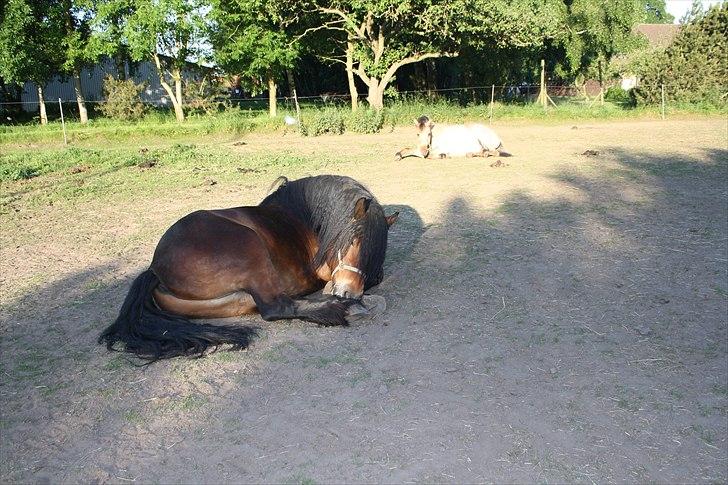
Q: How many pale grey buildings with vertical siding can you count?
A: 1